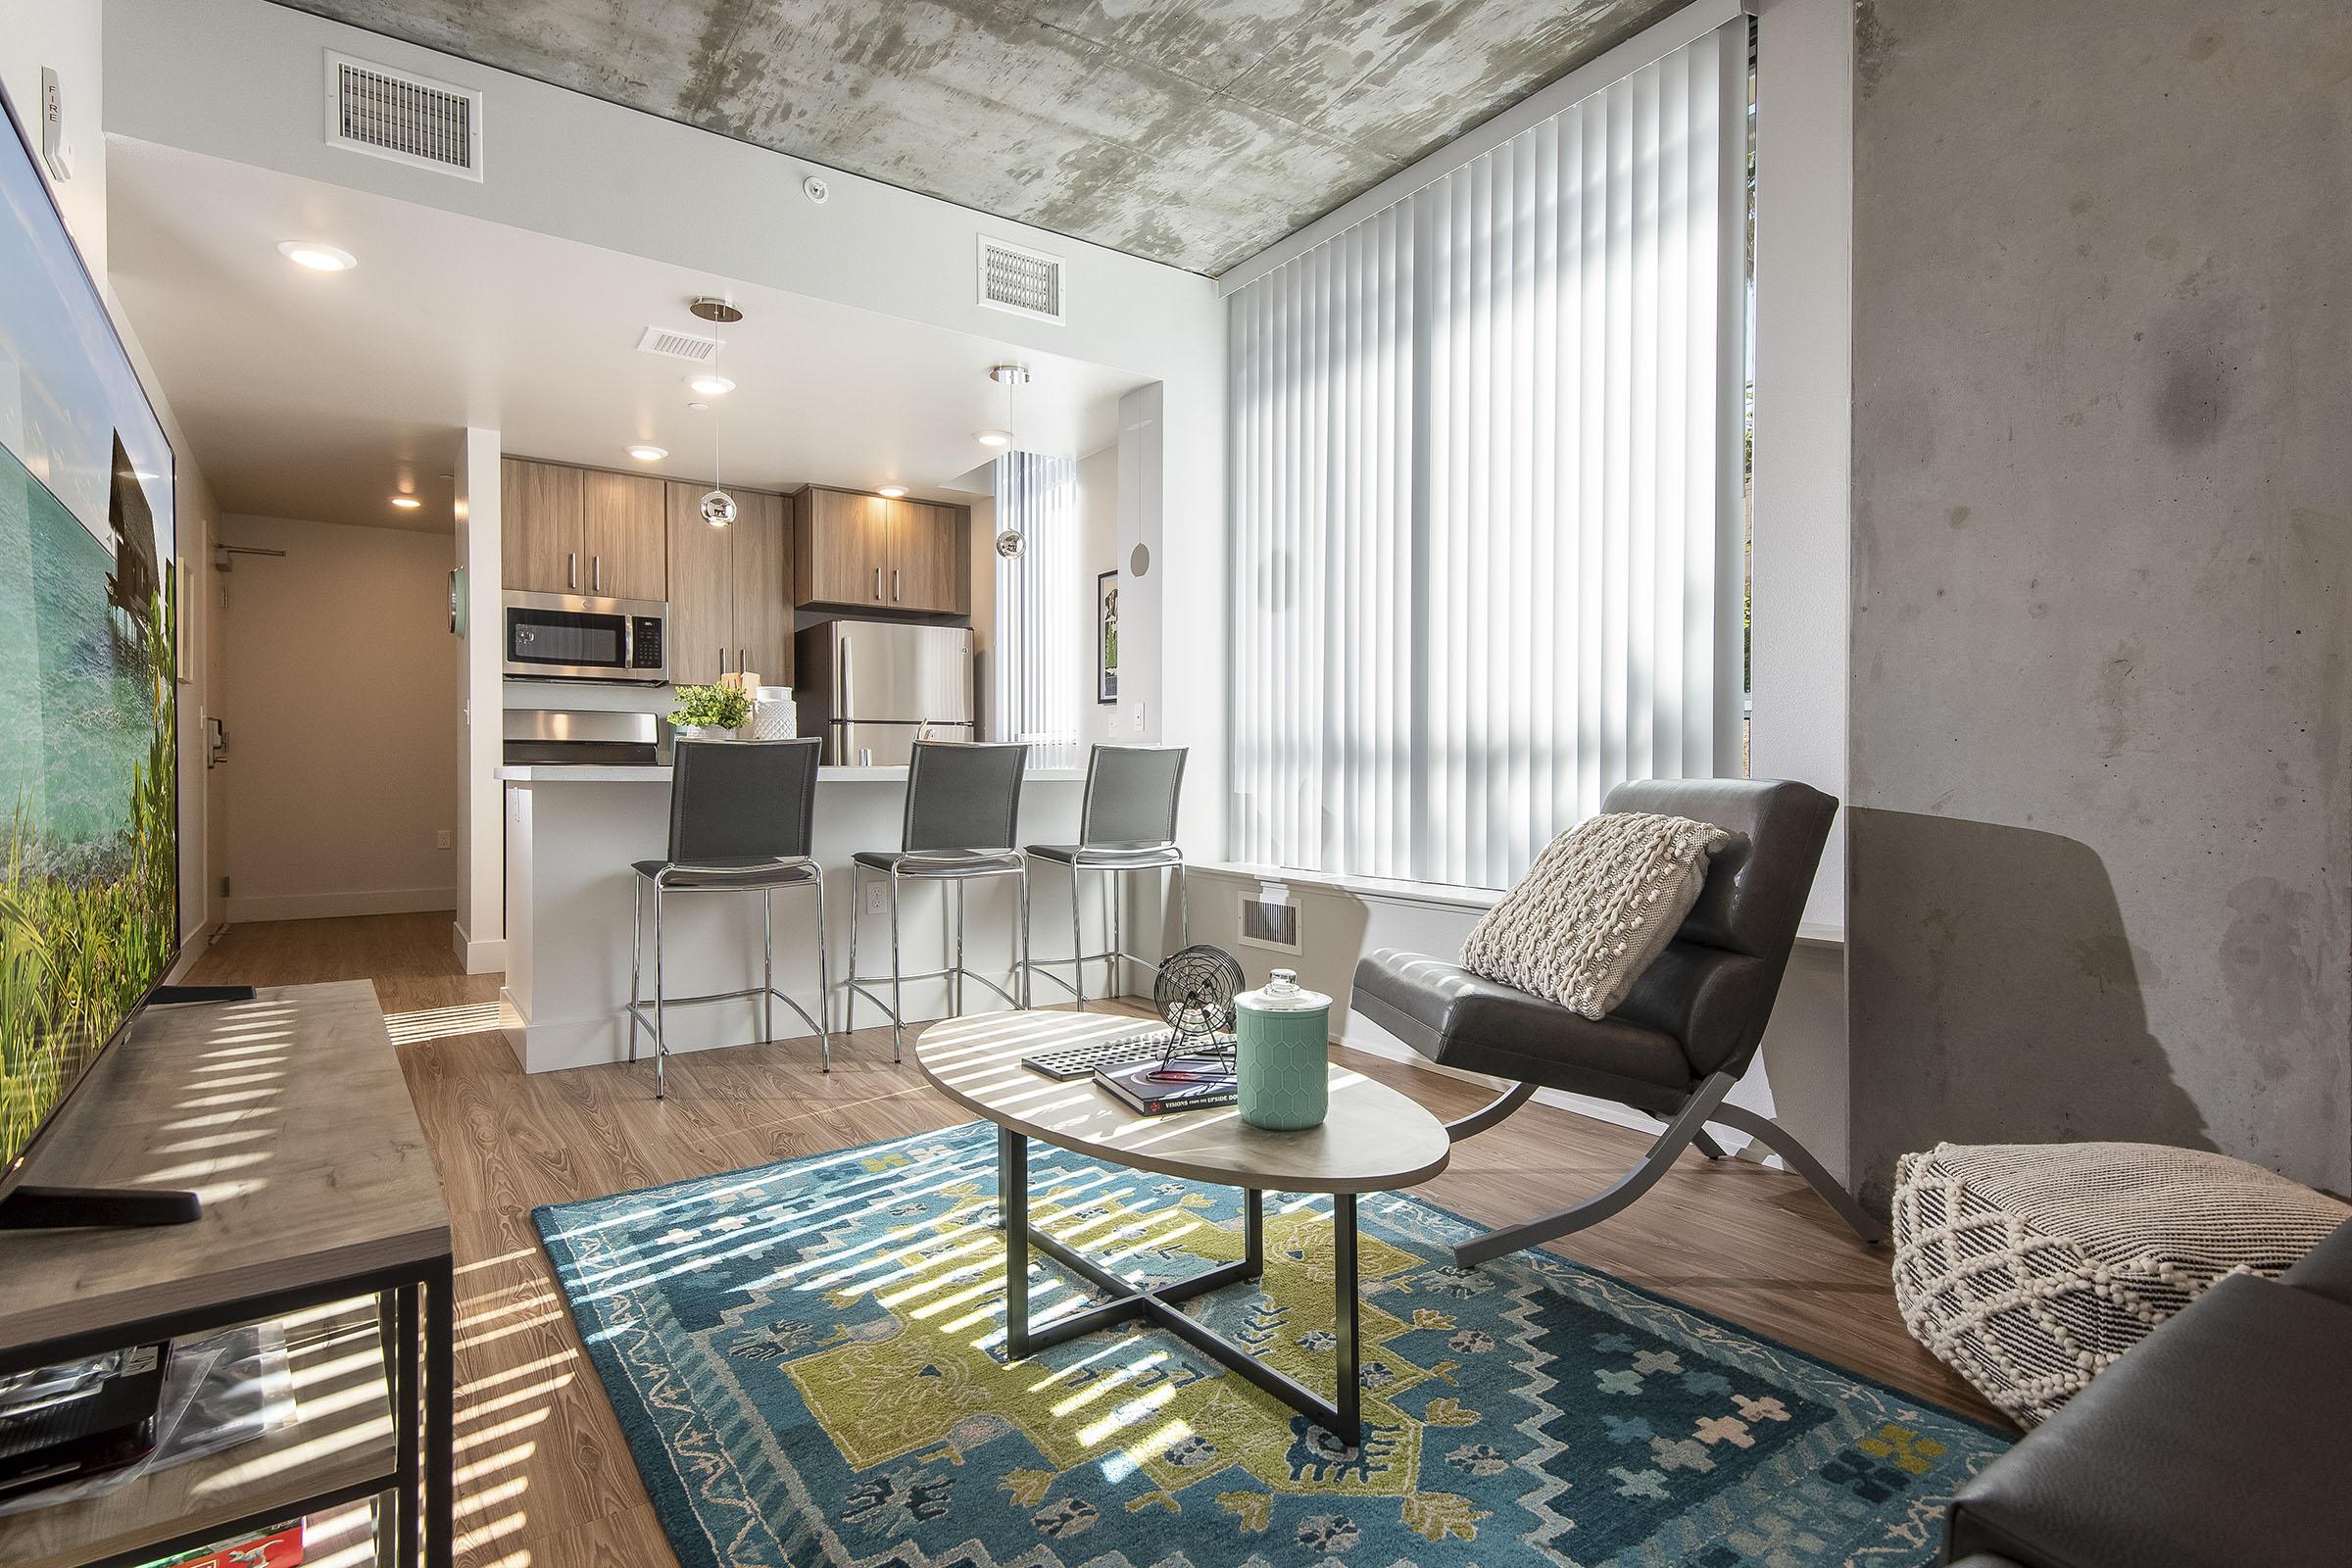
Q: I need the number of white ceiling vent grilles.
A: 3